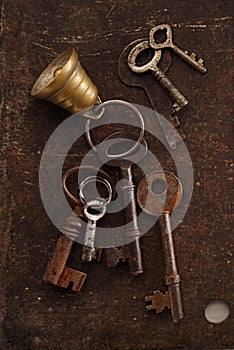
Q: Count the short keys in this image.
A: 3